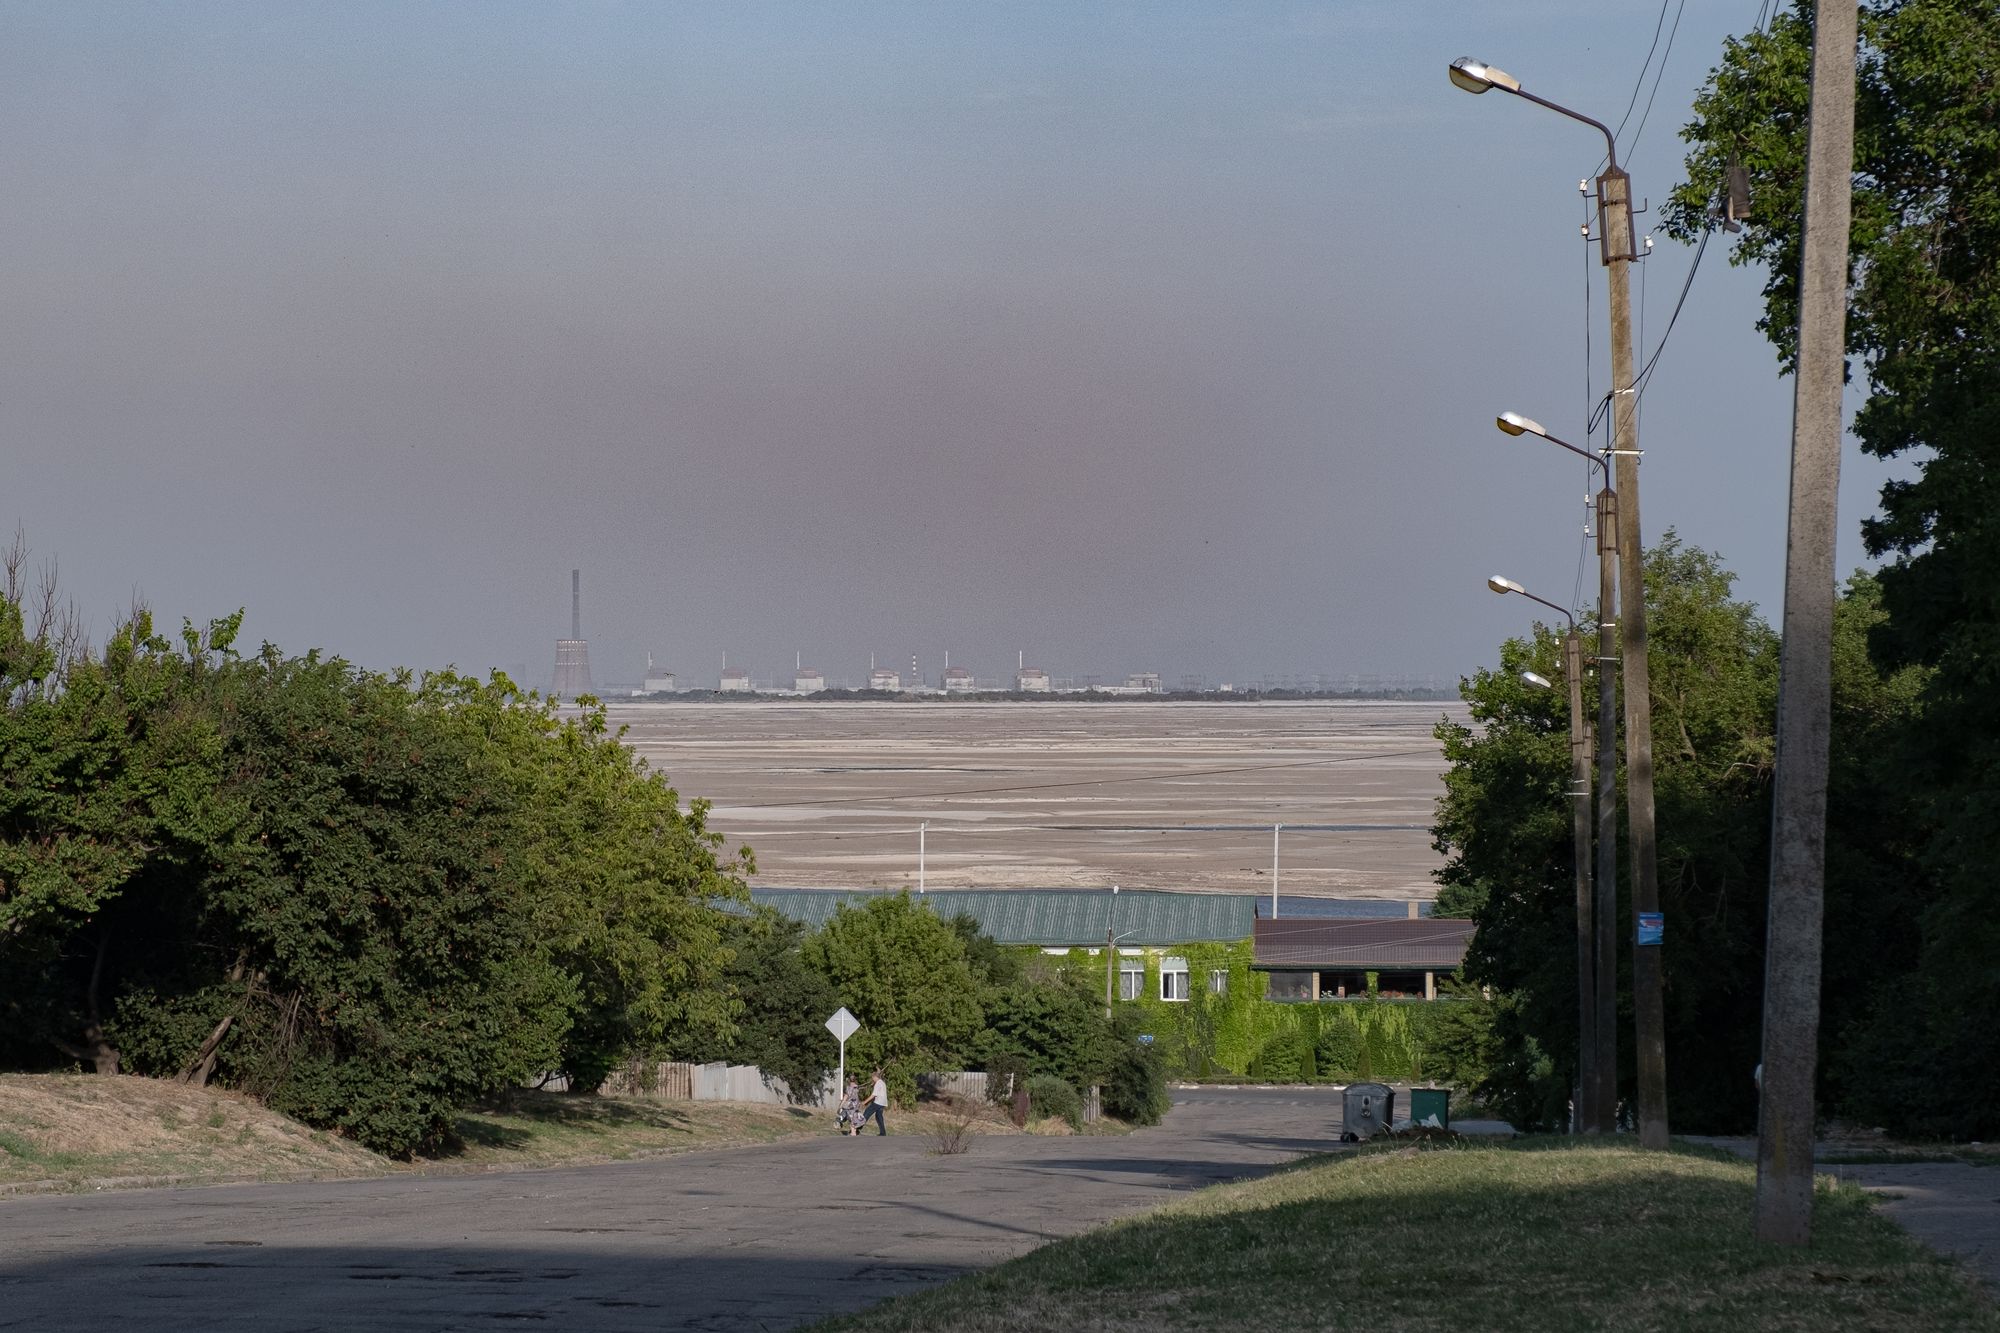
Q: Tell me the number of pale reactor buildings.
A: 6